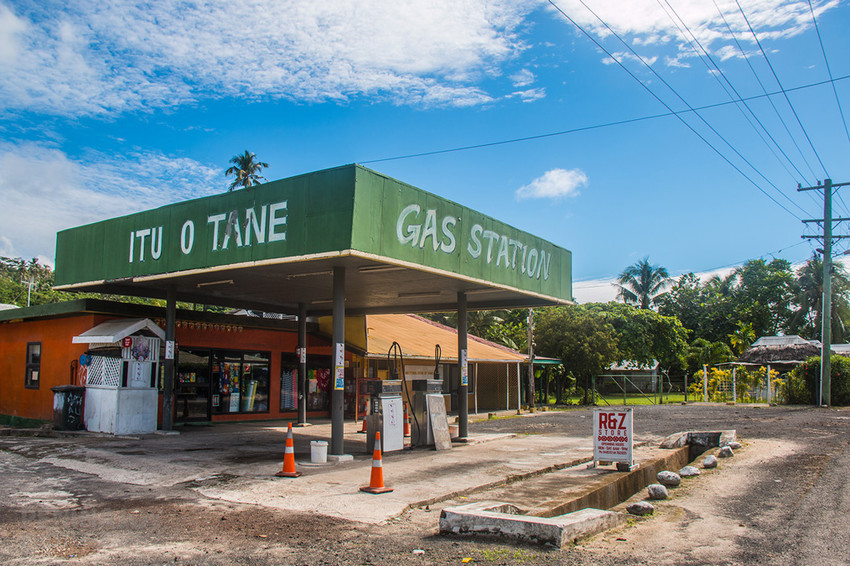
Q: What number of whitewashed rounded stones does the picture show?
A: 7